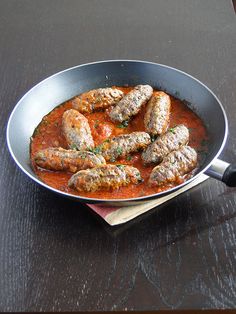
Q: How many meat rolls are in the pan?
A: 9